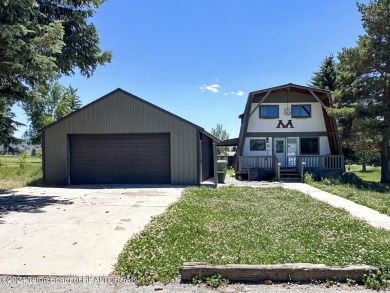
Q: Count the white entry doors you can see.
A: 2